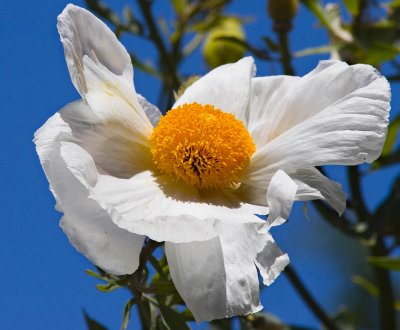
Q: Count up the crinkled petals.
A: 6